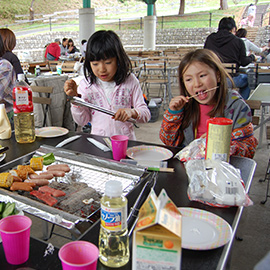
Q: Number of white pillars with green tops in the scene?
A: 2